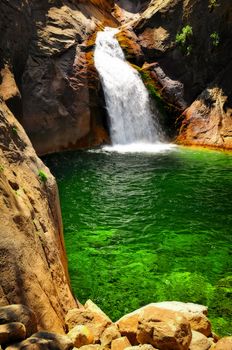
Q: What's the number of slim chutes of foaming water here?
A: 1